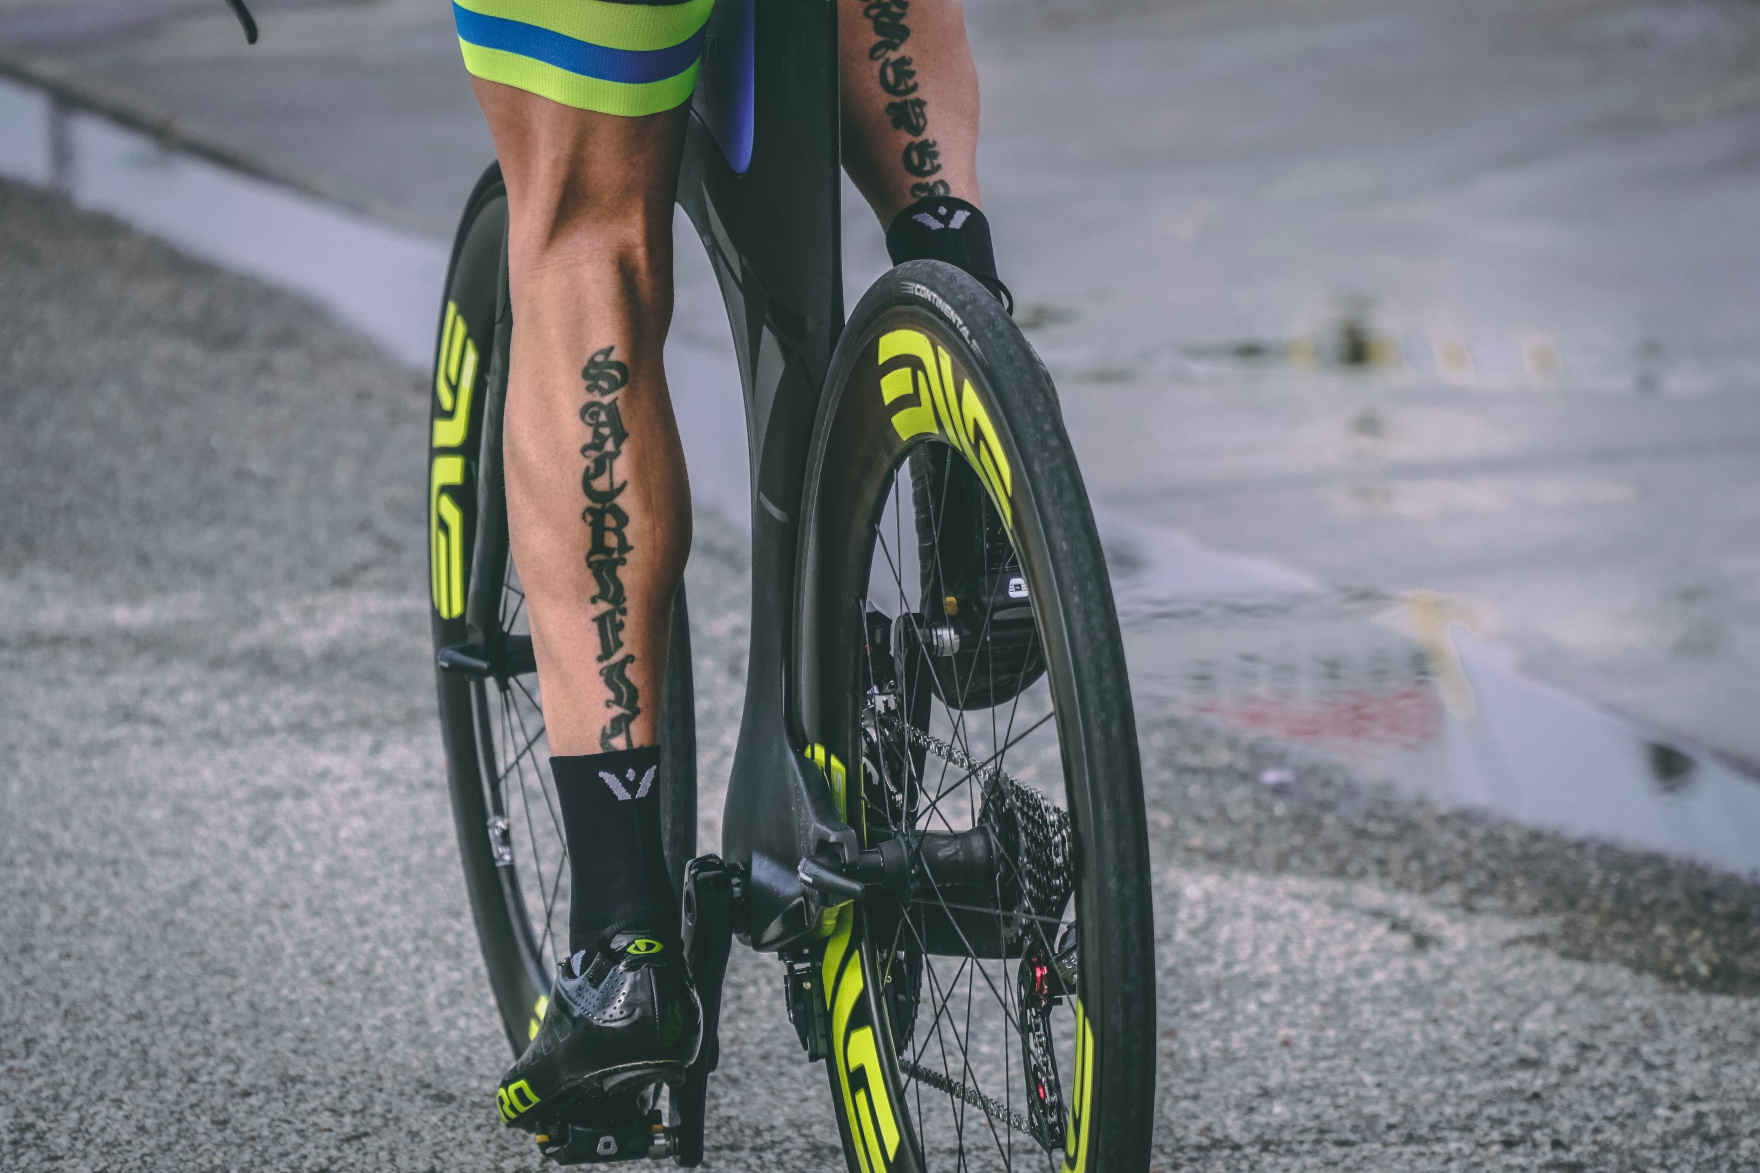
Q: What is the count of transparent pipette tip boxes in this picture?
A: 0